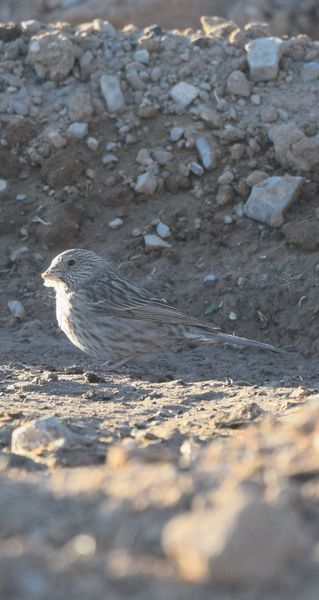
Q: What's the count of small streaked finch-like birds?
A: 1